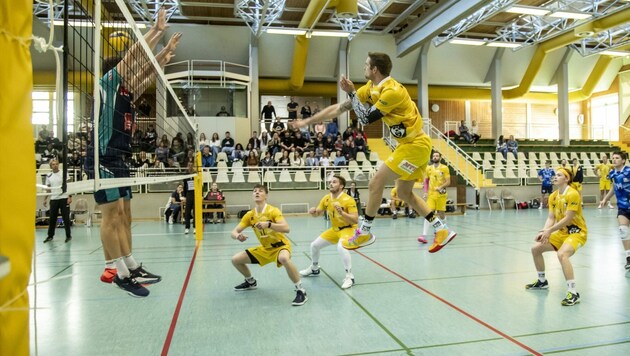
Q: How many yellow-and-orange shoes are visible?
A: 2